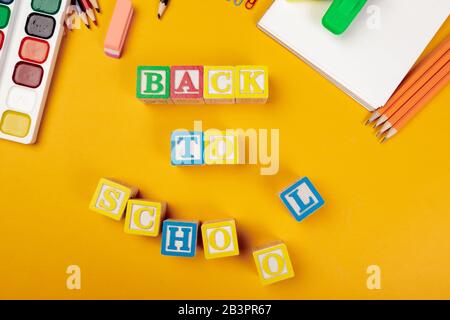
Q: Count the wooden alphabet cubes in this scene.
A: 12